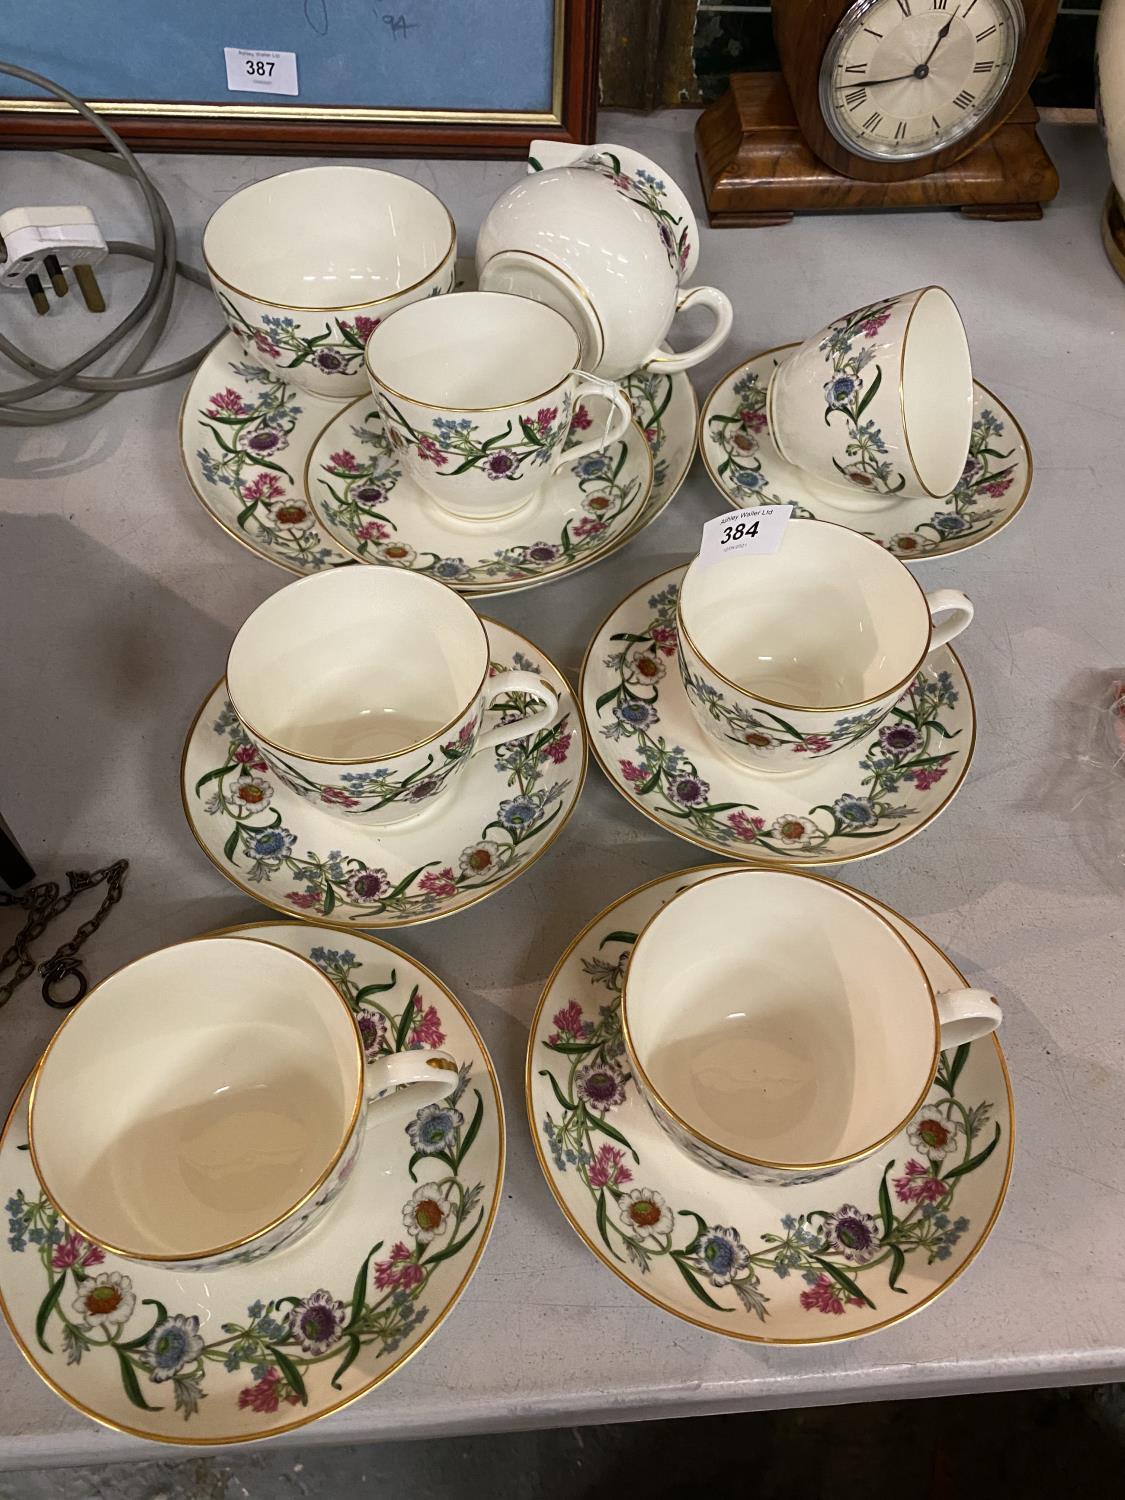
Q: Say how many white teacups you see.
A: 6